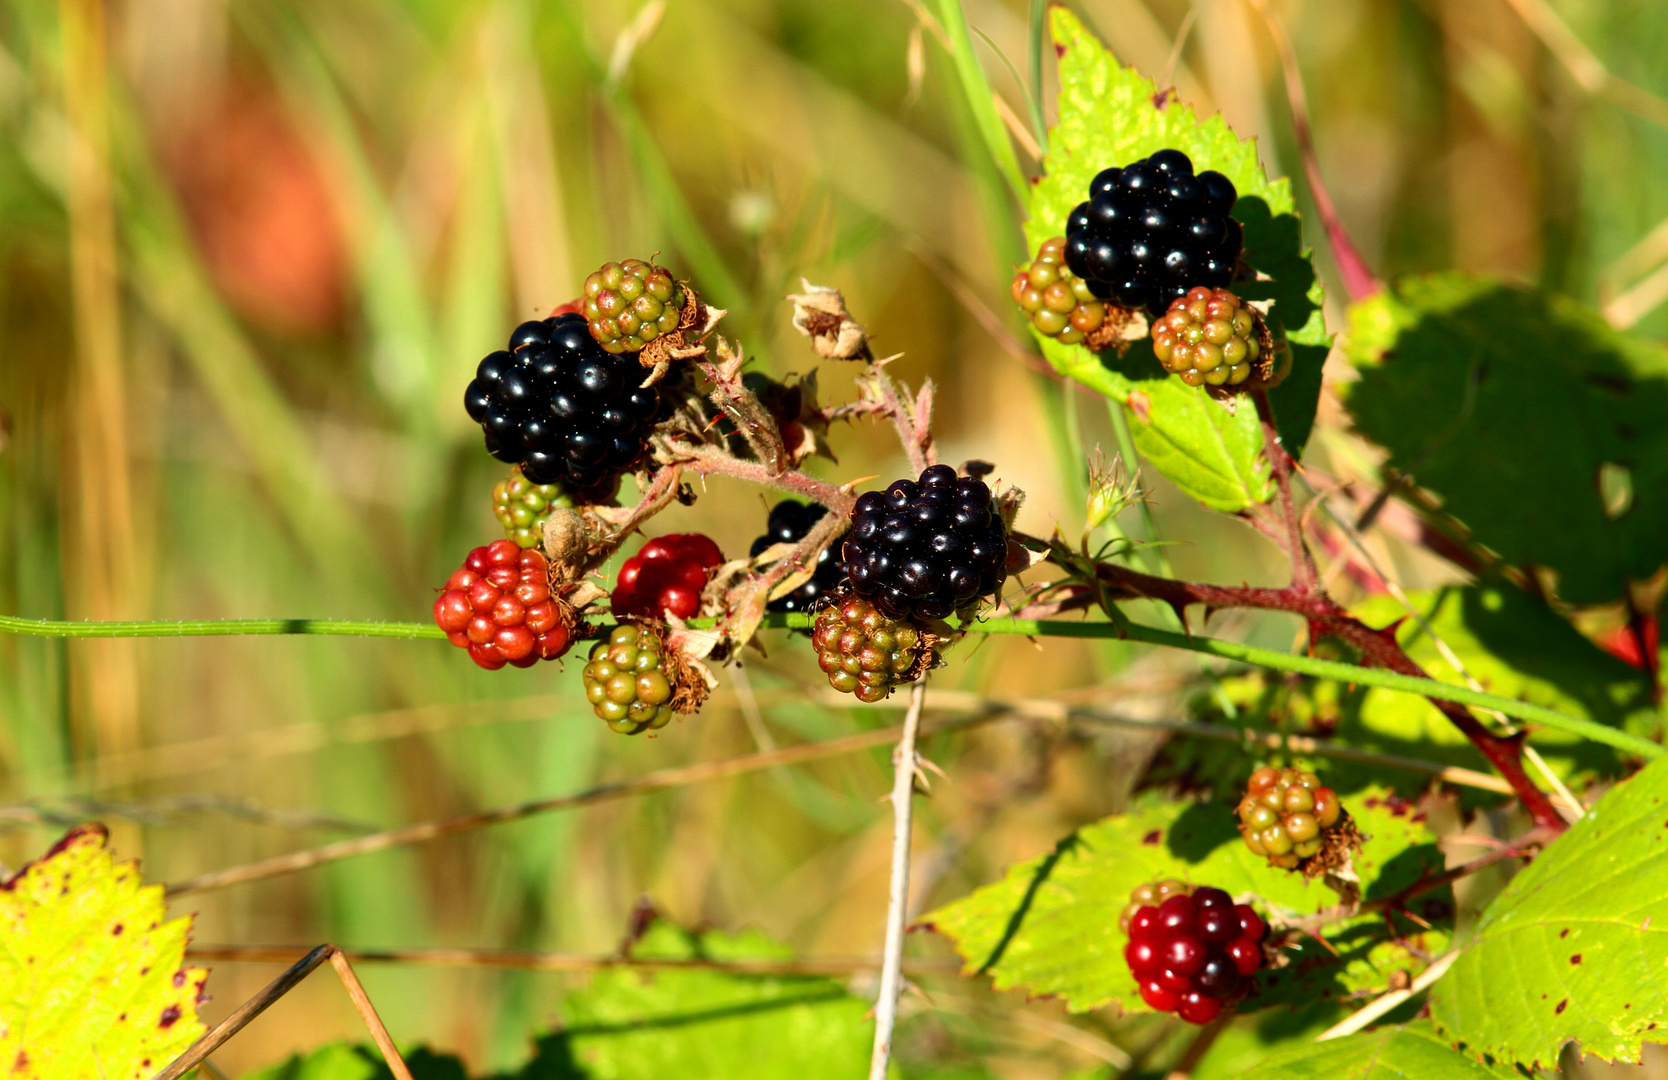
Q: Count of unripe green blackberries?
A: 8